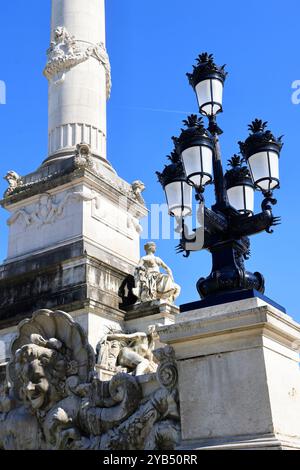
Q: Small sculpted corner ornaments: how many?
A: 3